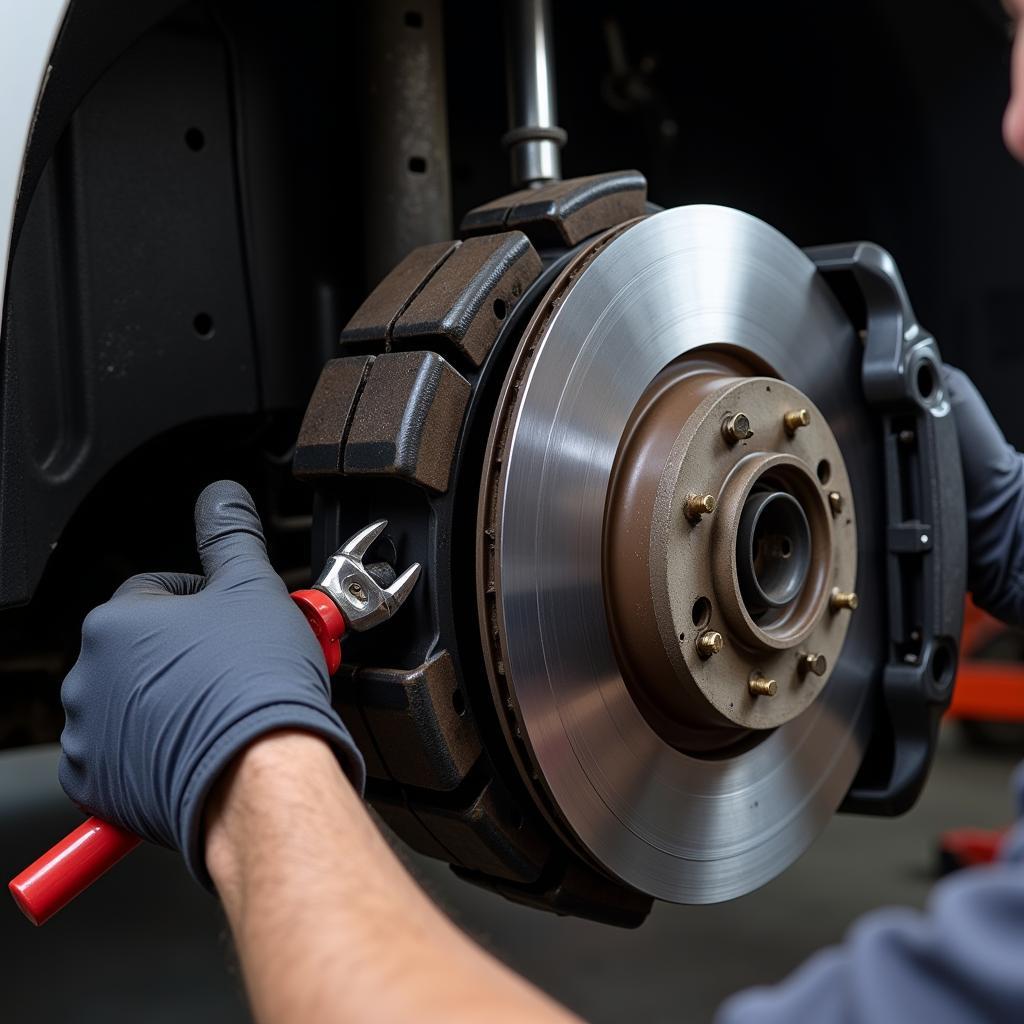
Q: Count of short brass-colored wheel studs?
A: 8